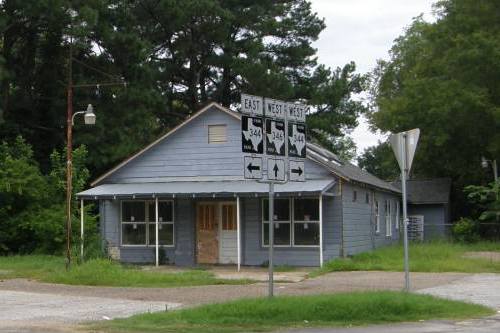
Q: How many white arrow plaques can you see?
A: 3